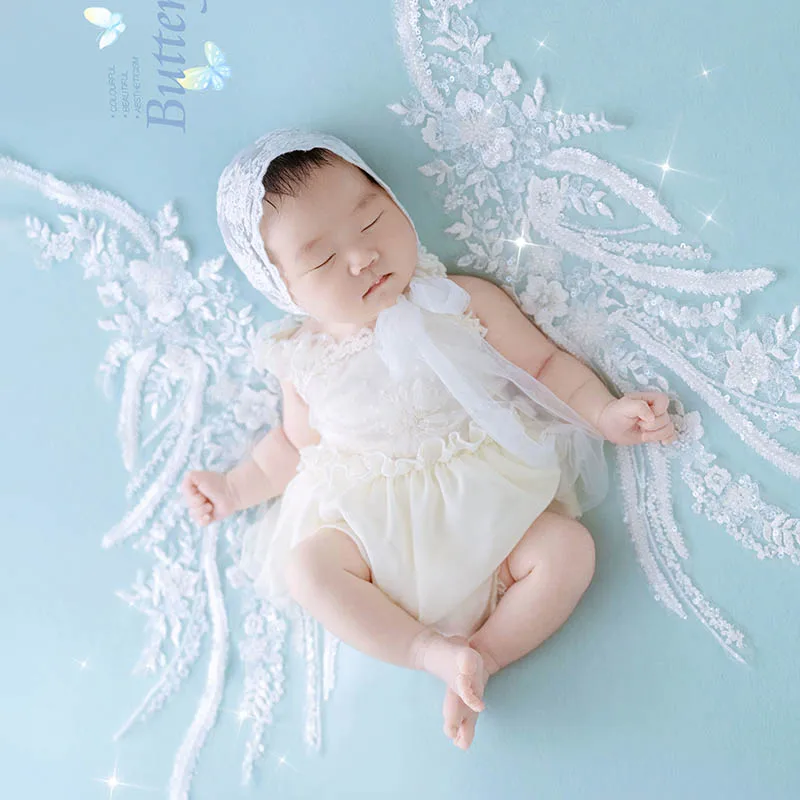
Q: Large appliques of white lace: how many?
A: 2